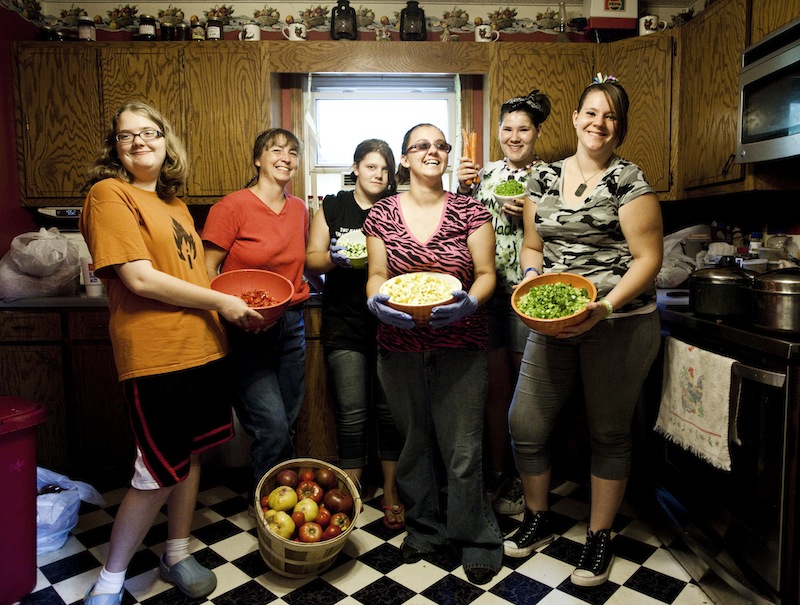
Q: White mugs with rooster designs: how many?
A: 4